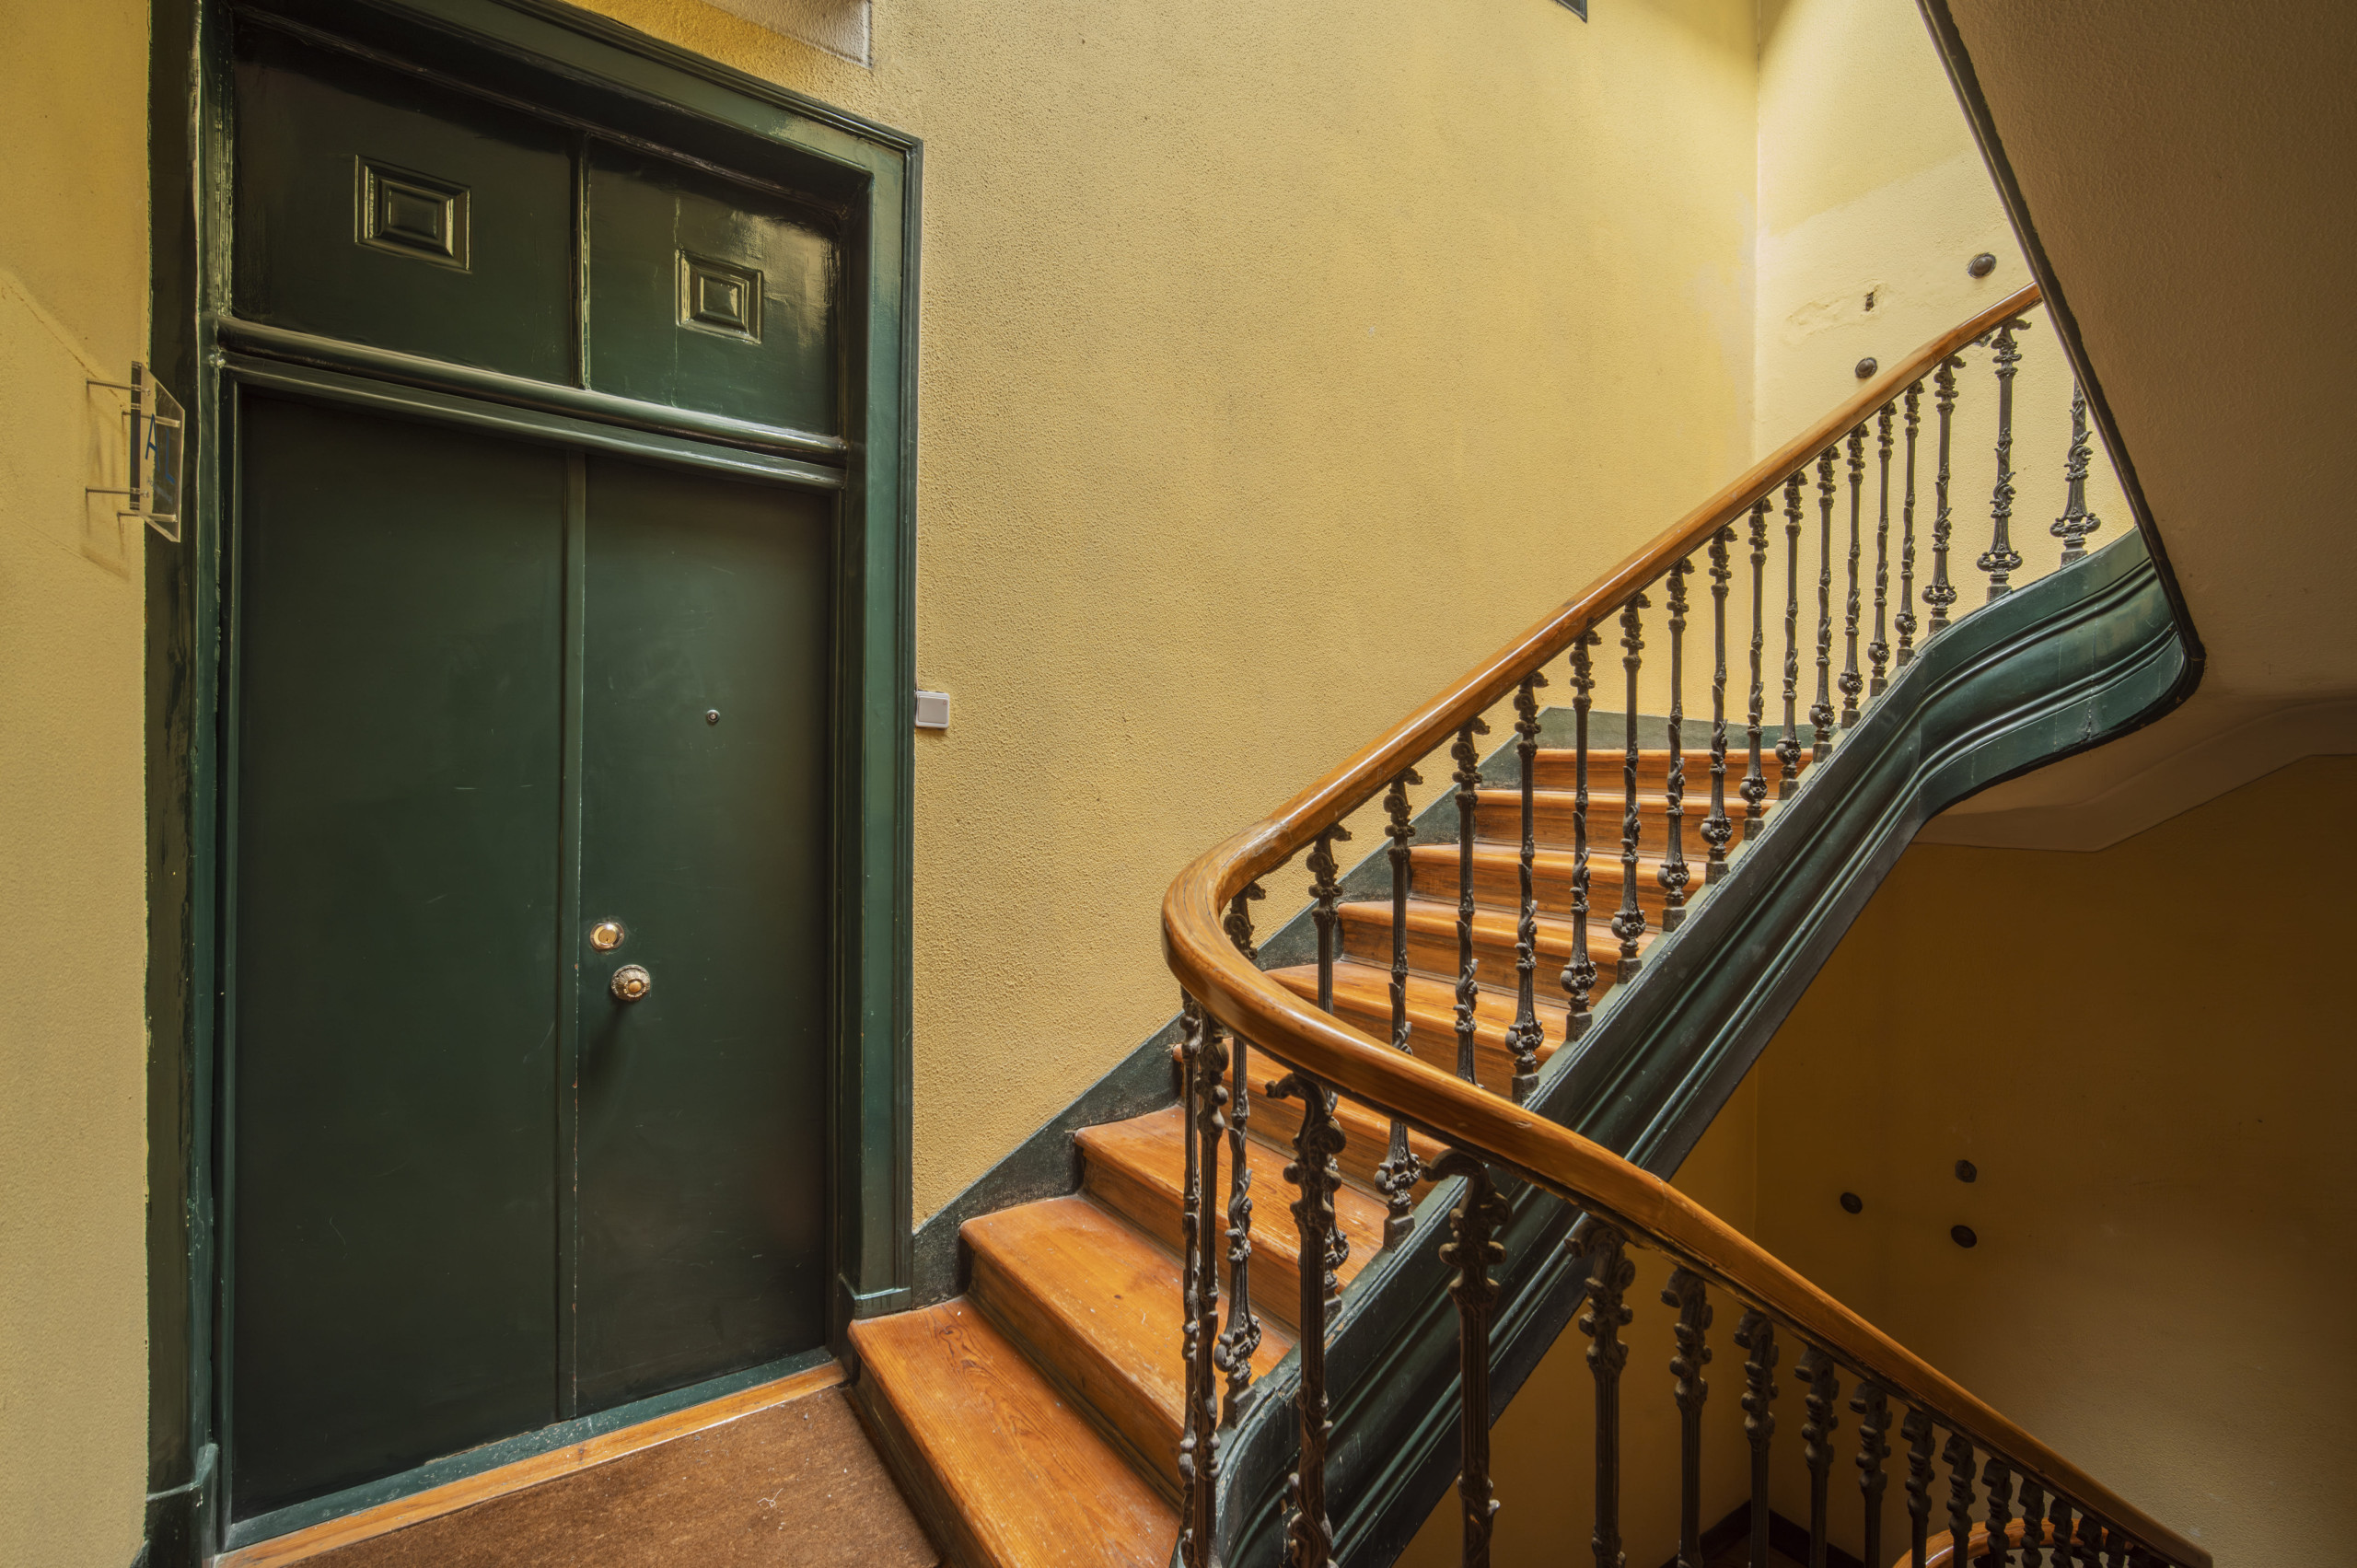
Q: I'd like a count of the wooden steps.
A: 9